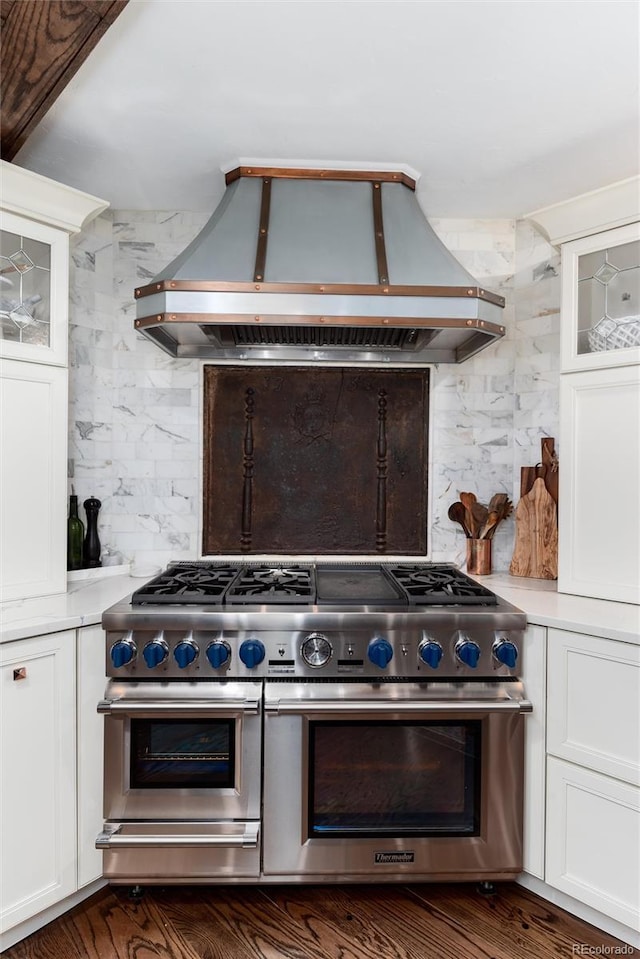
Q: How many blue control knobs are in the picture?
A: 9